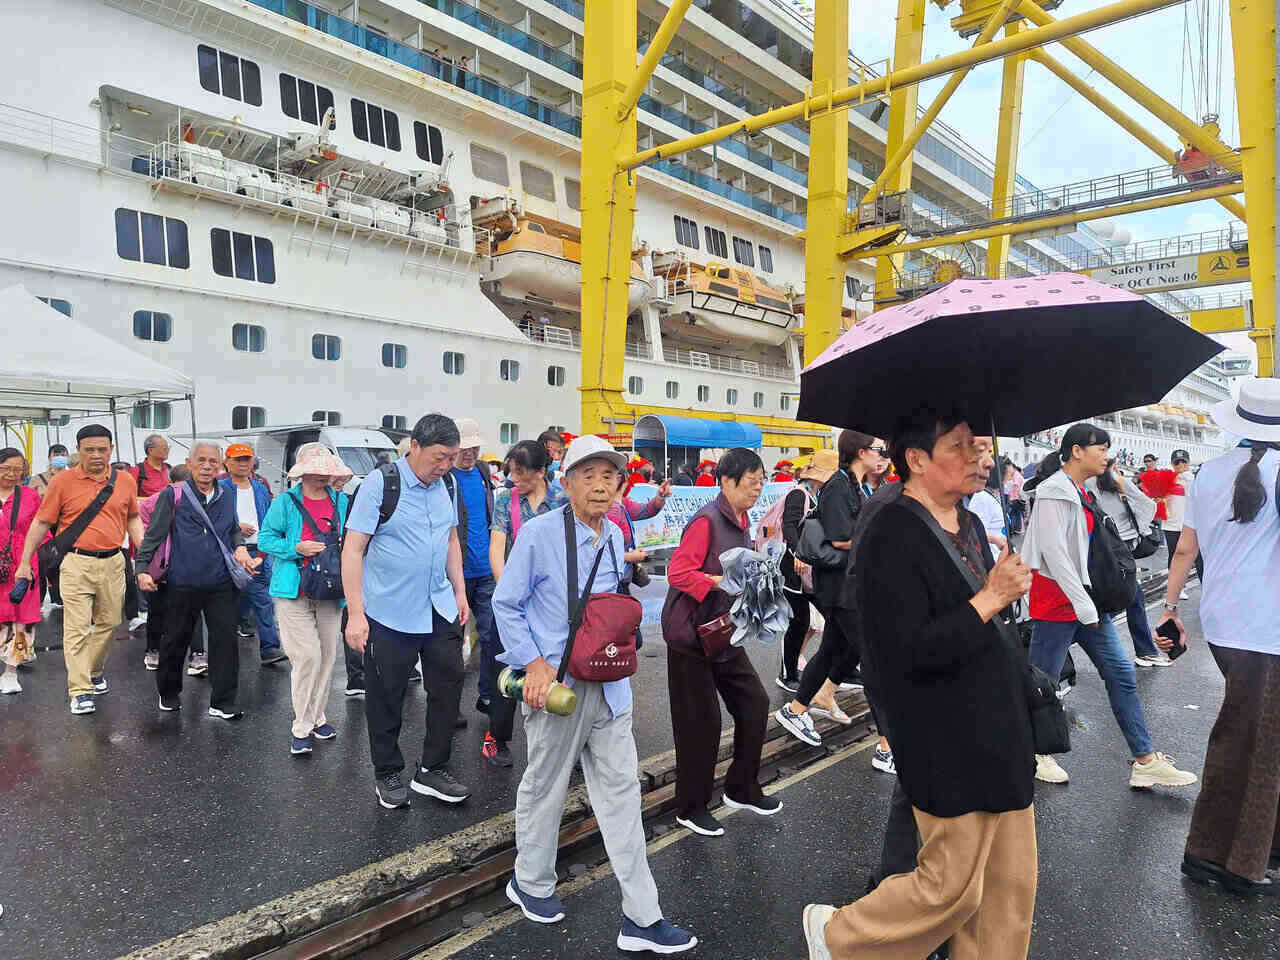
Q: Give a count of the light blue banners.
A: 1